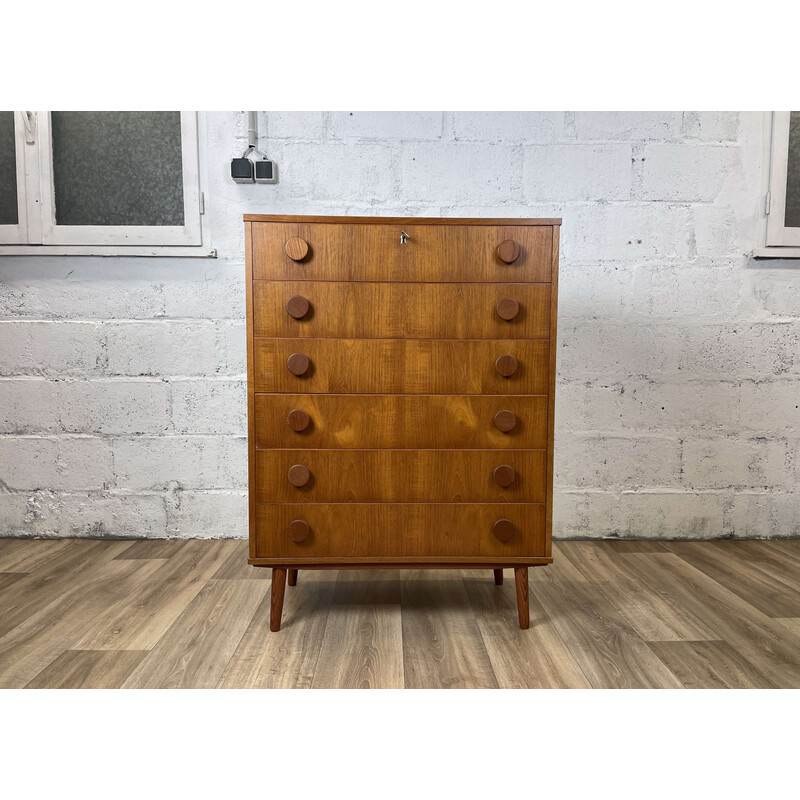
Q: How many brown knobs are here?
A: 12